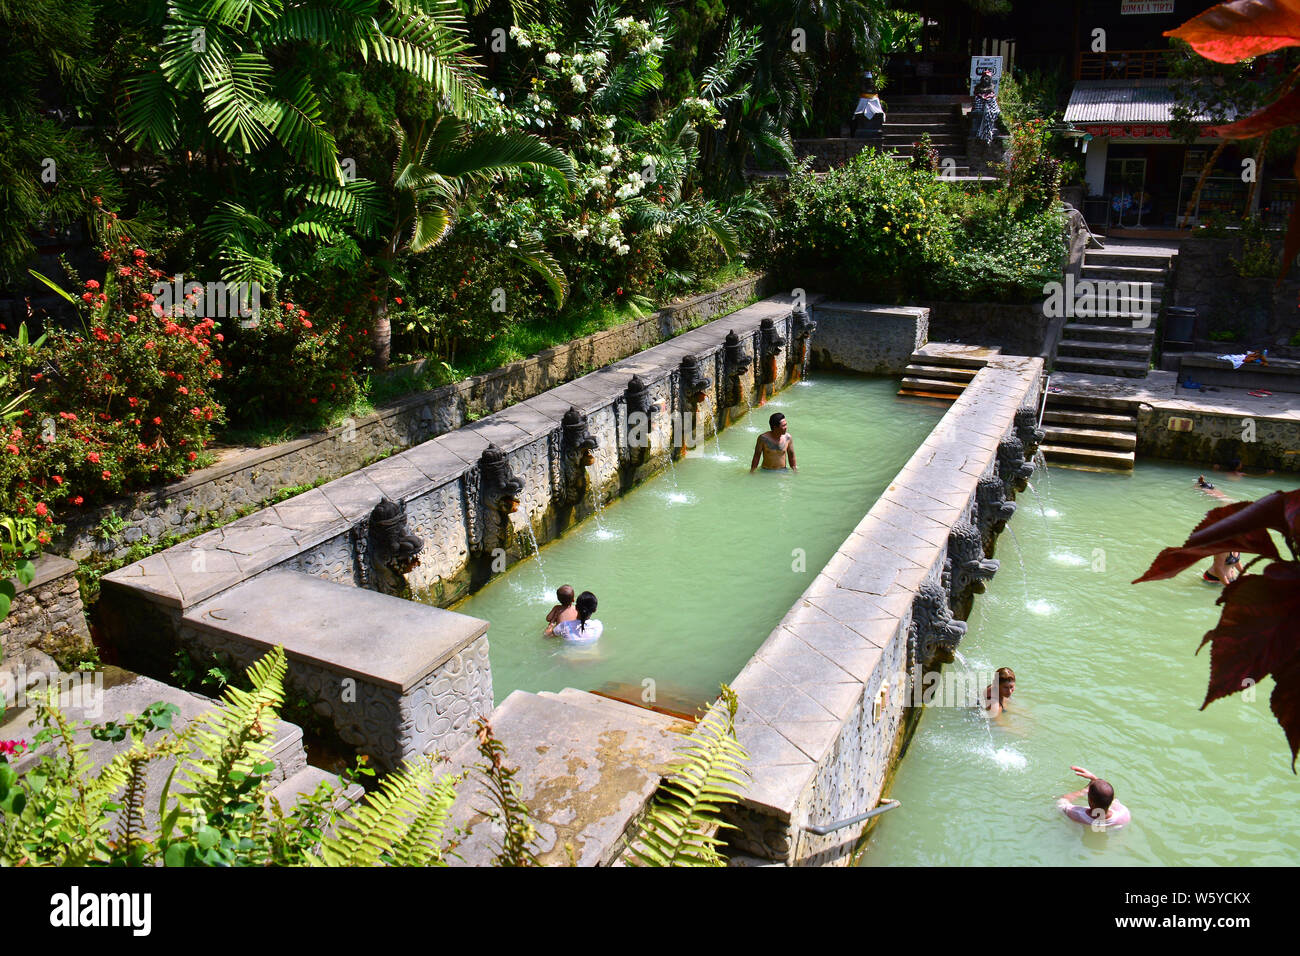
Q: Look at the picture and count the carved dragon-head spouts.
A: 13